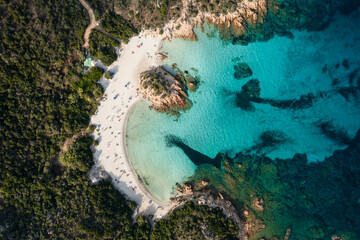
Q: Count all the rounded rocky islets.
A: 1